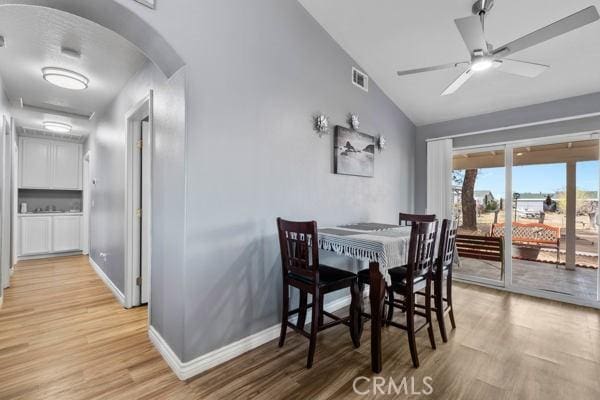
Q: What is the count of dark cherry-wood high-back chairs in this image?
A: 4